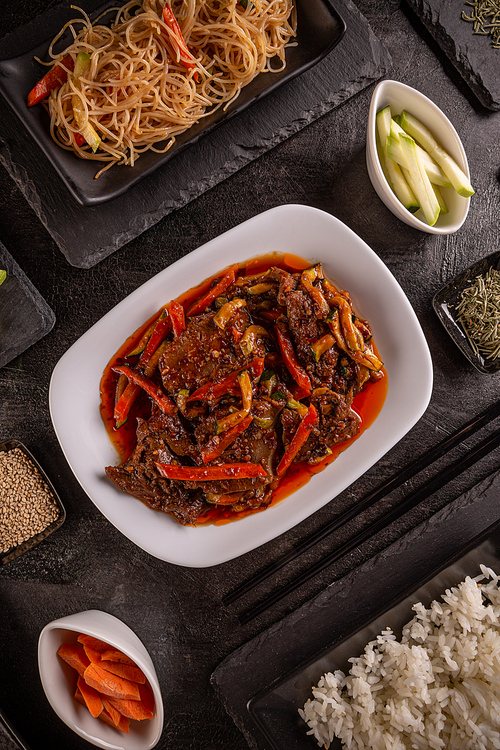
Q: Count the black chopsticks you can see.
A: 2